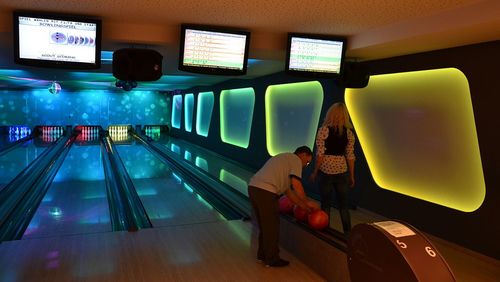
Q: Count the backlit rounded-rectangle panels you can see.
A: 6